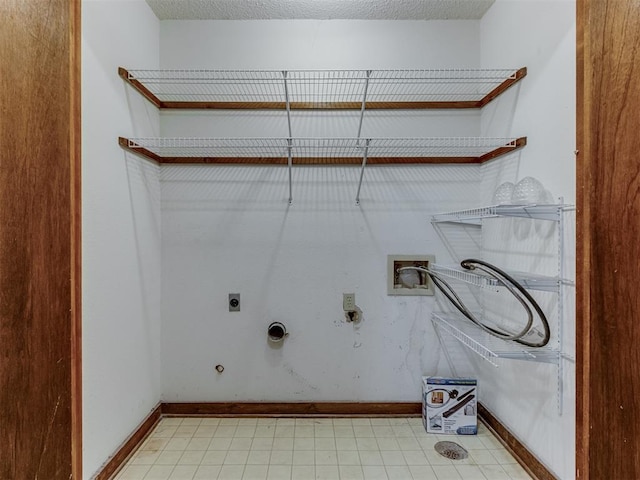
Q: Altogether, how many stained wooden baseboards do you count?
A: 3